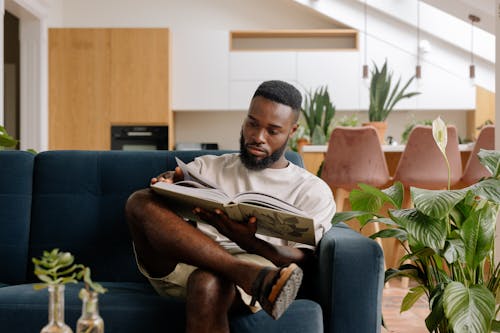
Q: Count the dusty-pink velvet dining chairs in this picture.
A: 3